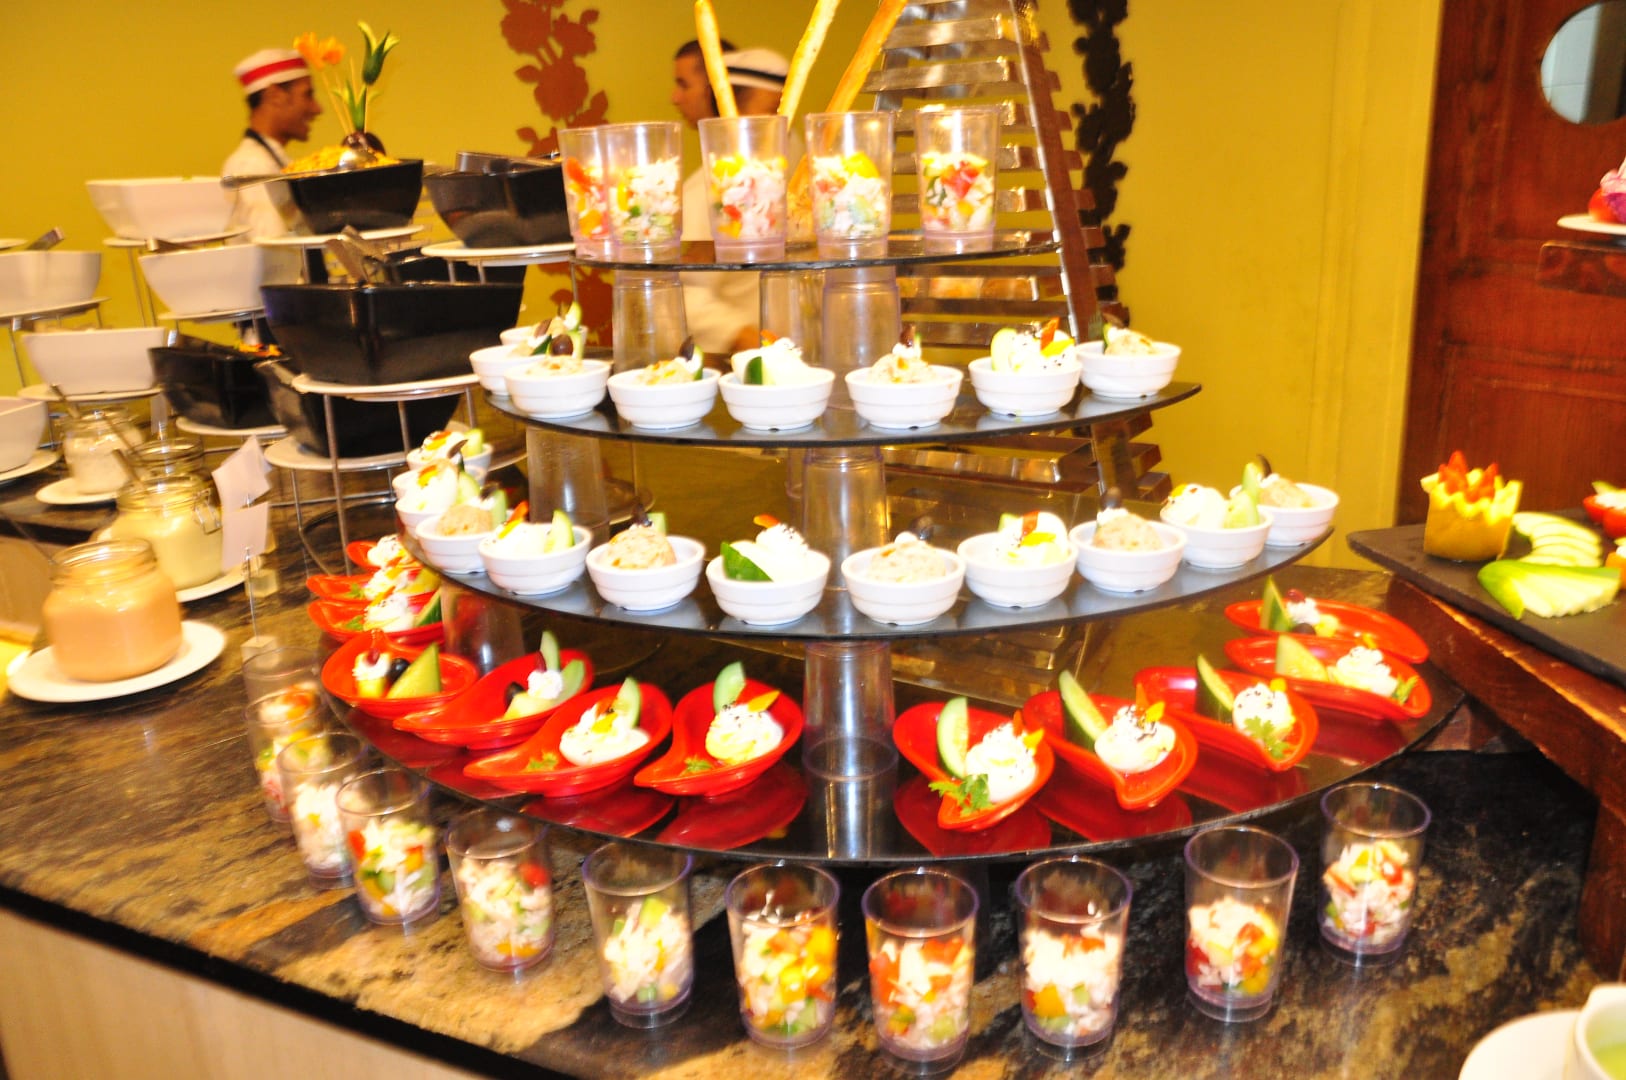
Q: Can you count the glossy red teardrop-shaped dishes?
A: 12